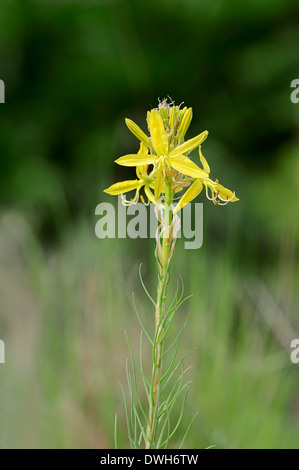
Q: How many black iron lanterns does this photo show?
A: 0